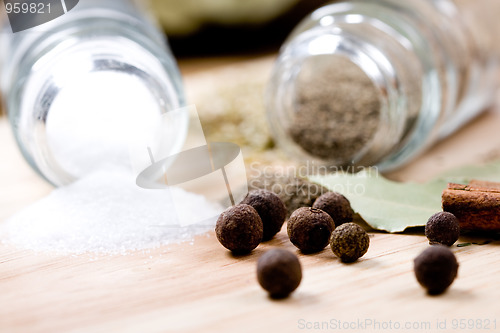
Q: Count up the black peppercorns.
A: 8